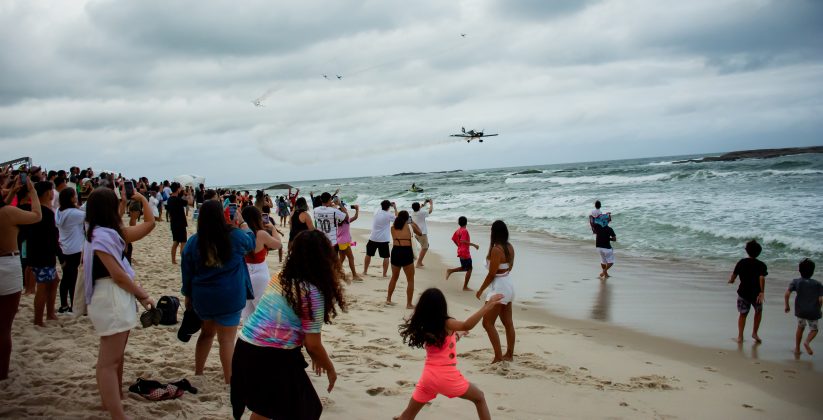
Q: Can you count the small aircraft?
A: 5